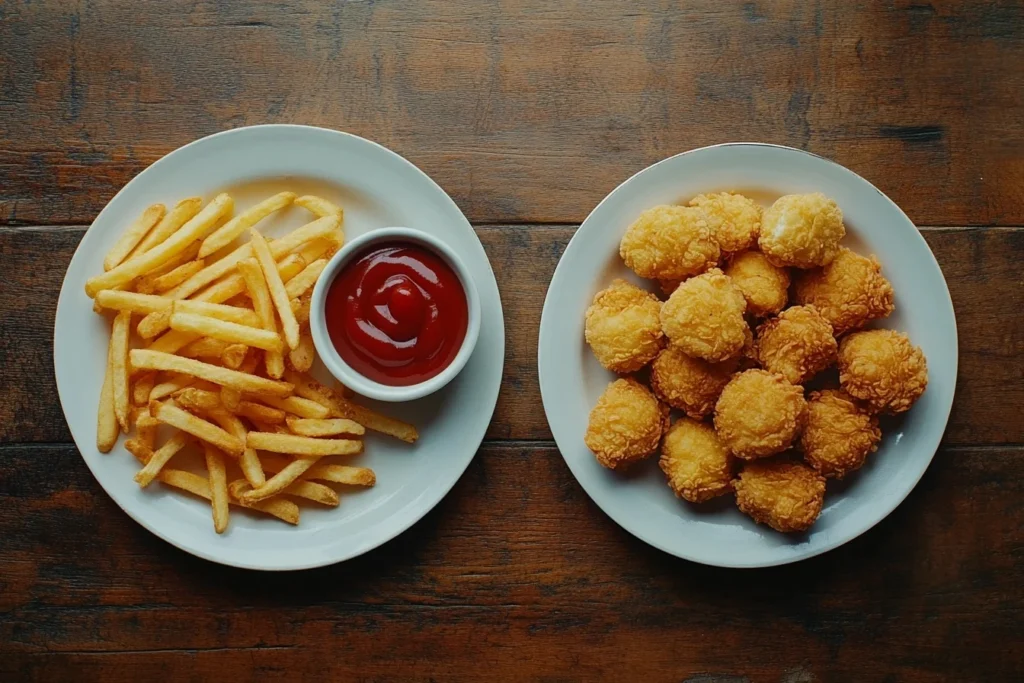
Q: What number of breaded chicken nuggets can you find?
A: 15